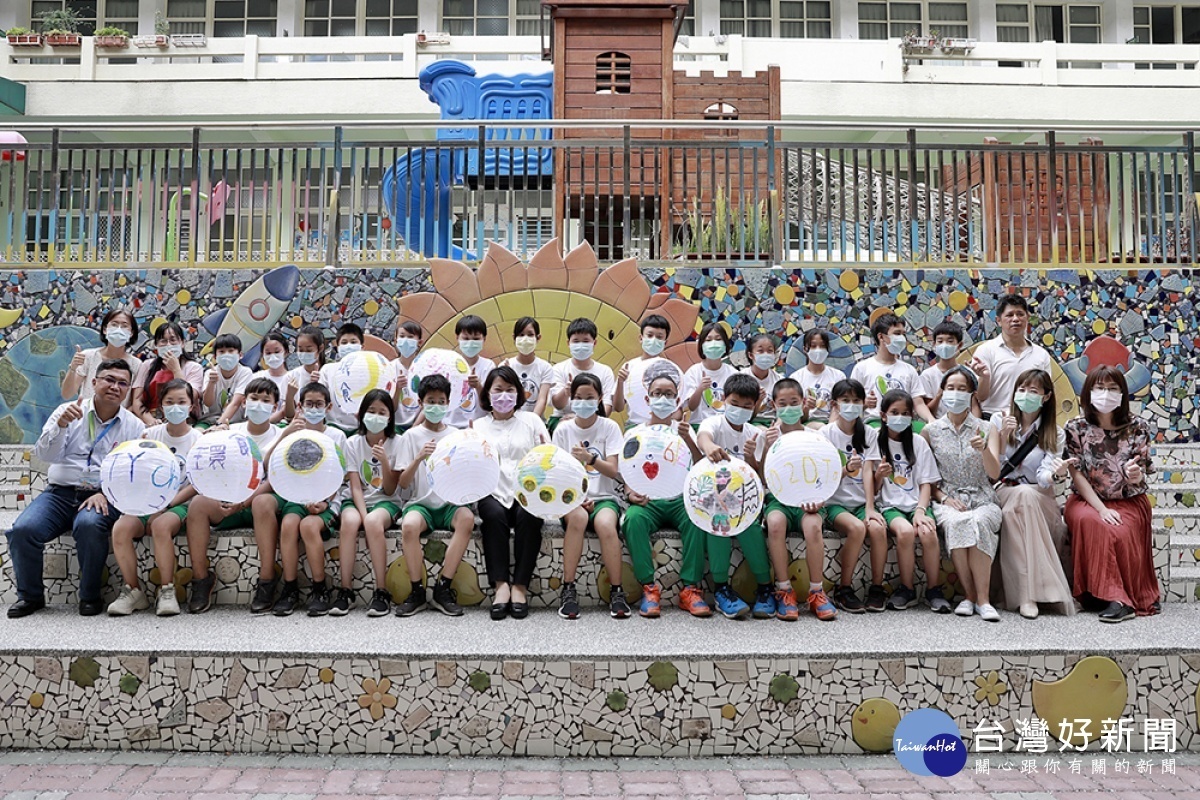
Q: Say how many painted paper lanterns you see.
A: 11